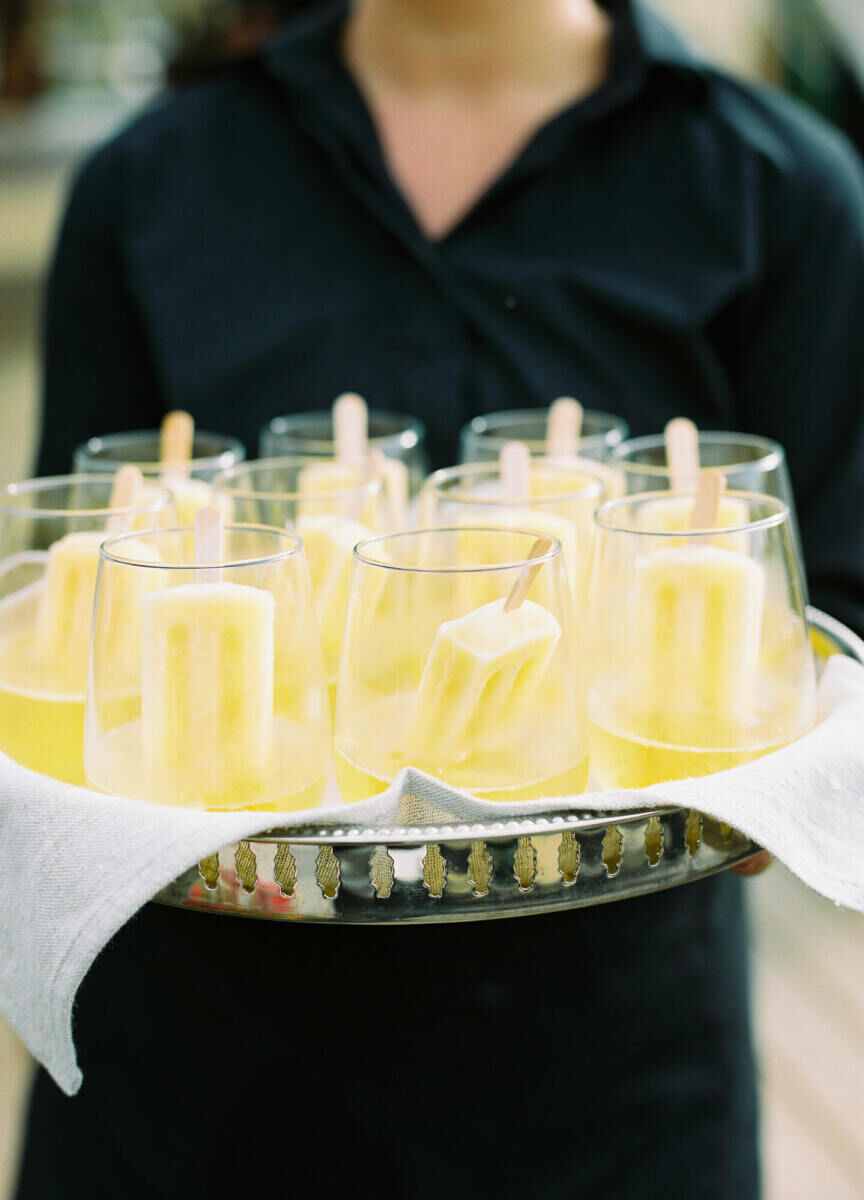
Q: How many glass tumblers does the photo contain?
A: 10